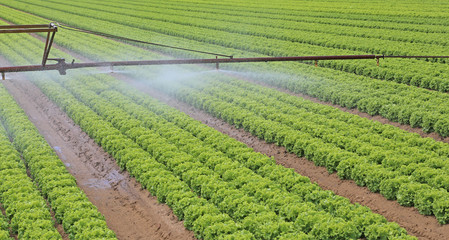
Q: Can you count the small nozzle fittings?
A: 5